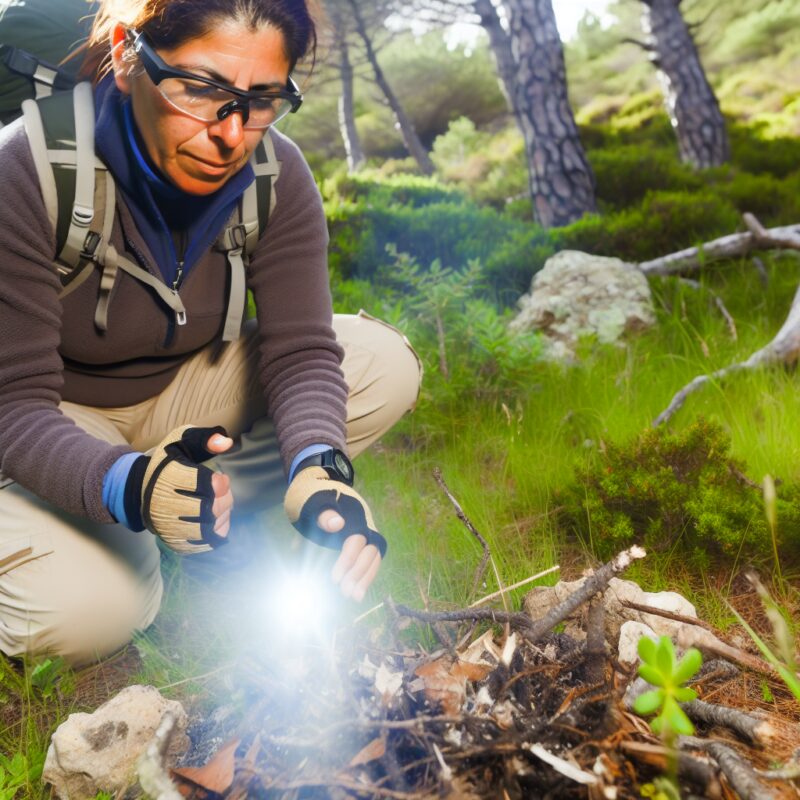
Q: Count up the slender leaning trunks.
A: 2